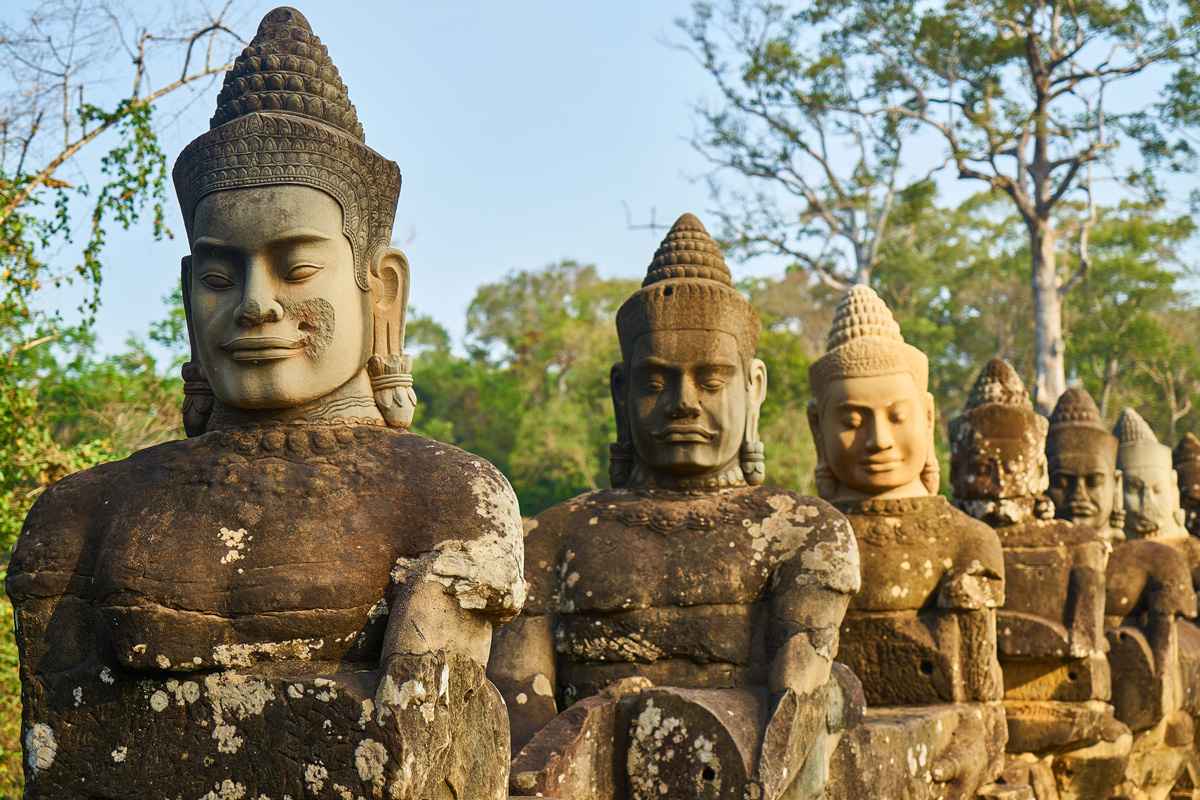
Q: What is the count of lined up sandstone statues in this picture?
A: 7